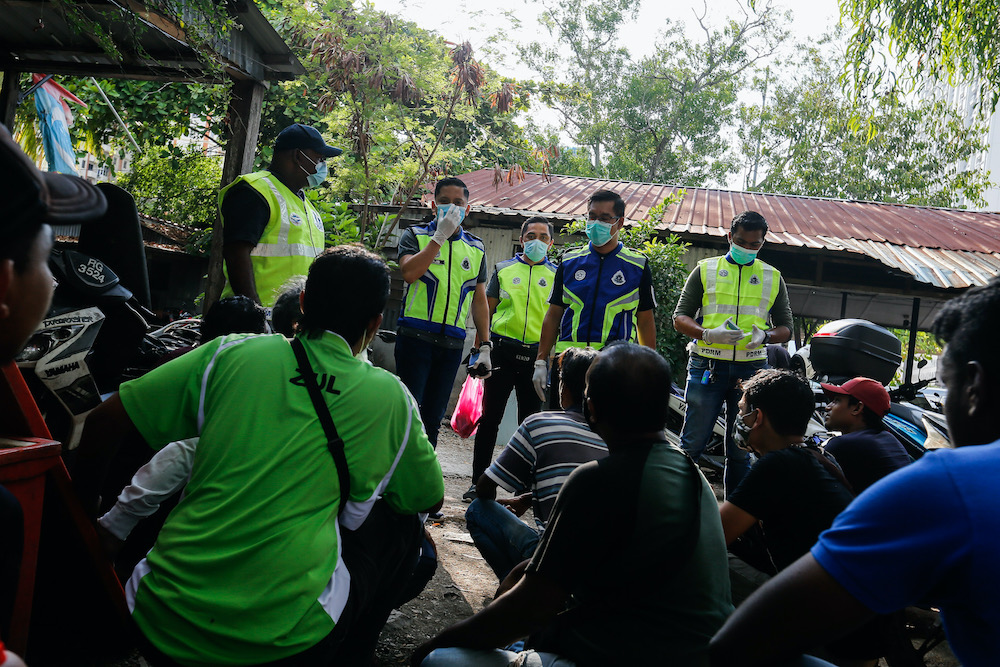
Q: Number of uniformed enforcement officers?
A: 5